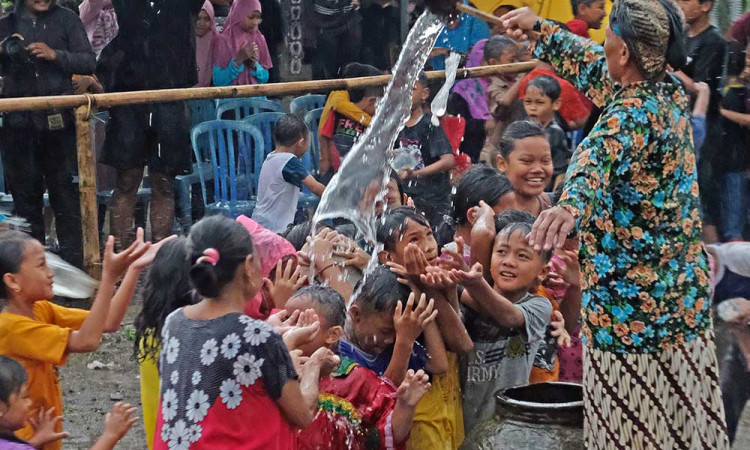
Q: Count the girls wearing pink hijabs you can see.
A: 2